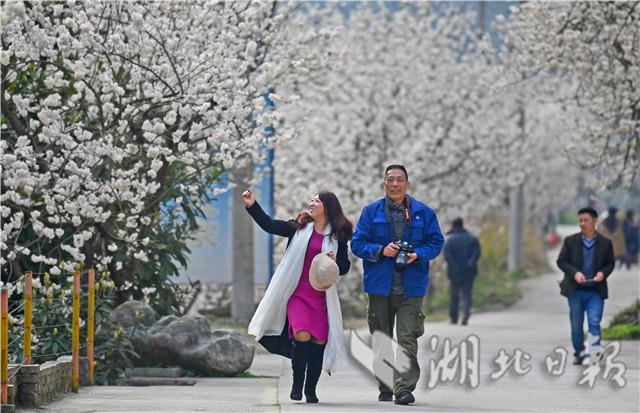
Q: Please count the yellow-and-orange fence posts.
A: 4